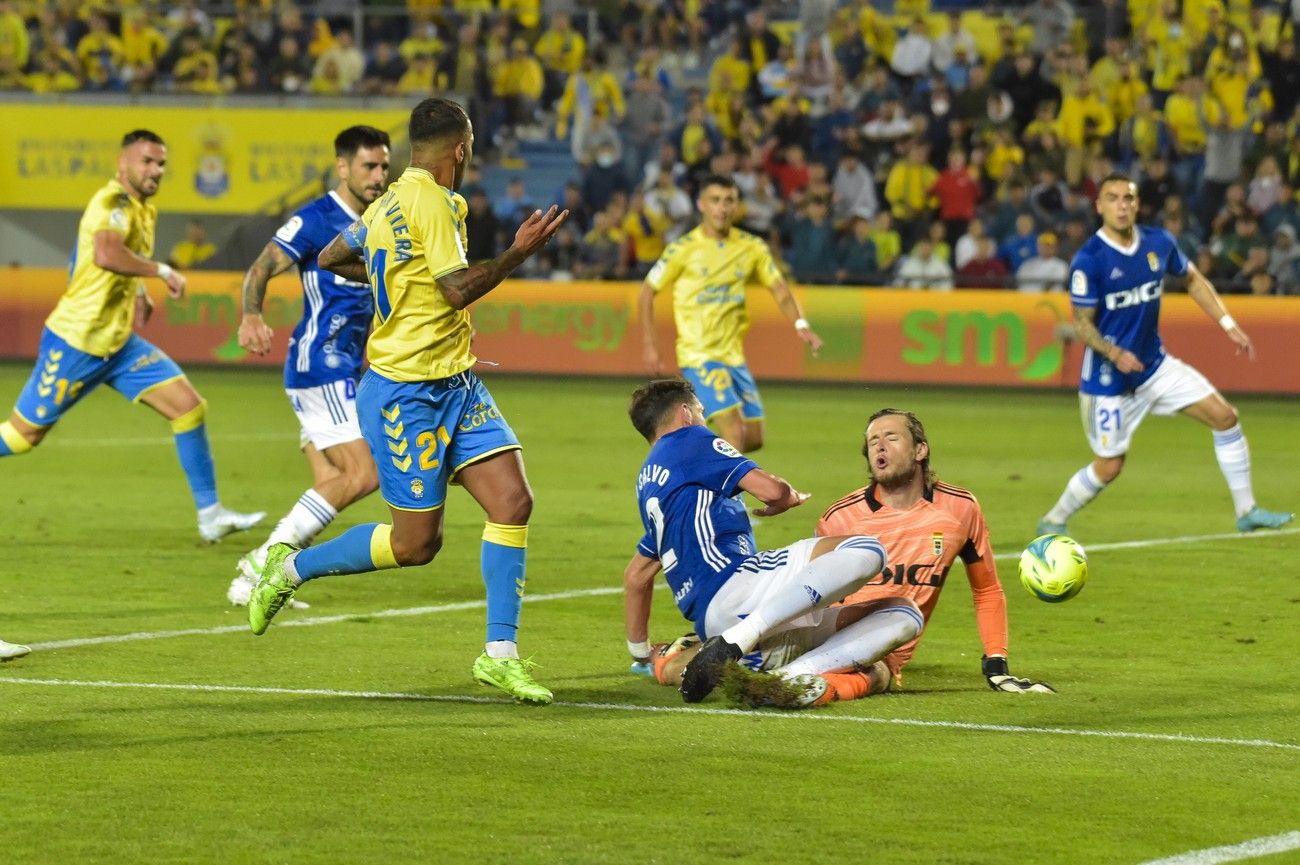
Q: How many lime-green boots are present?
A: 2